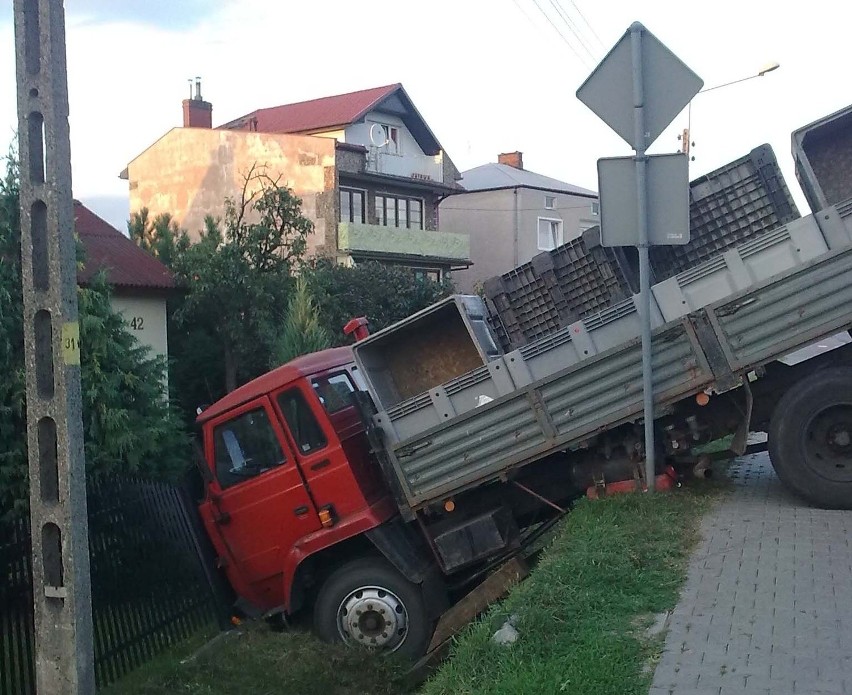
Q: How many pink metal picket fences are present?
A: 0